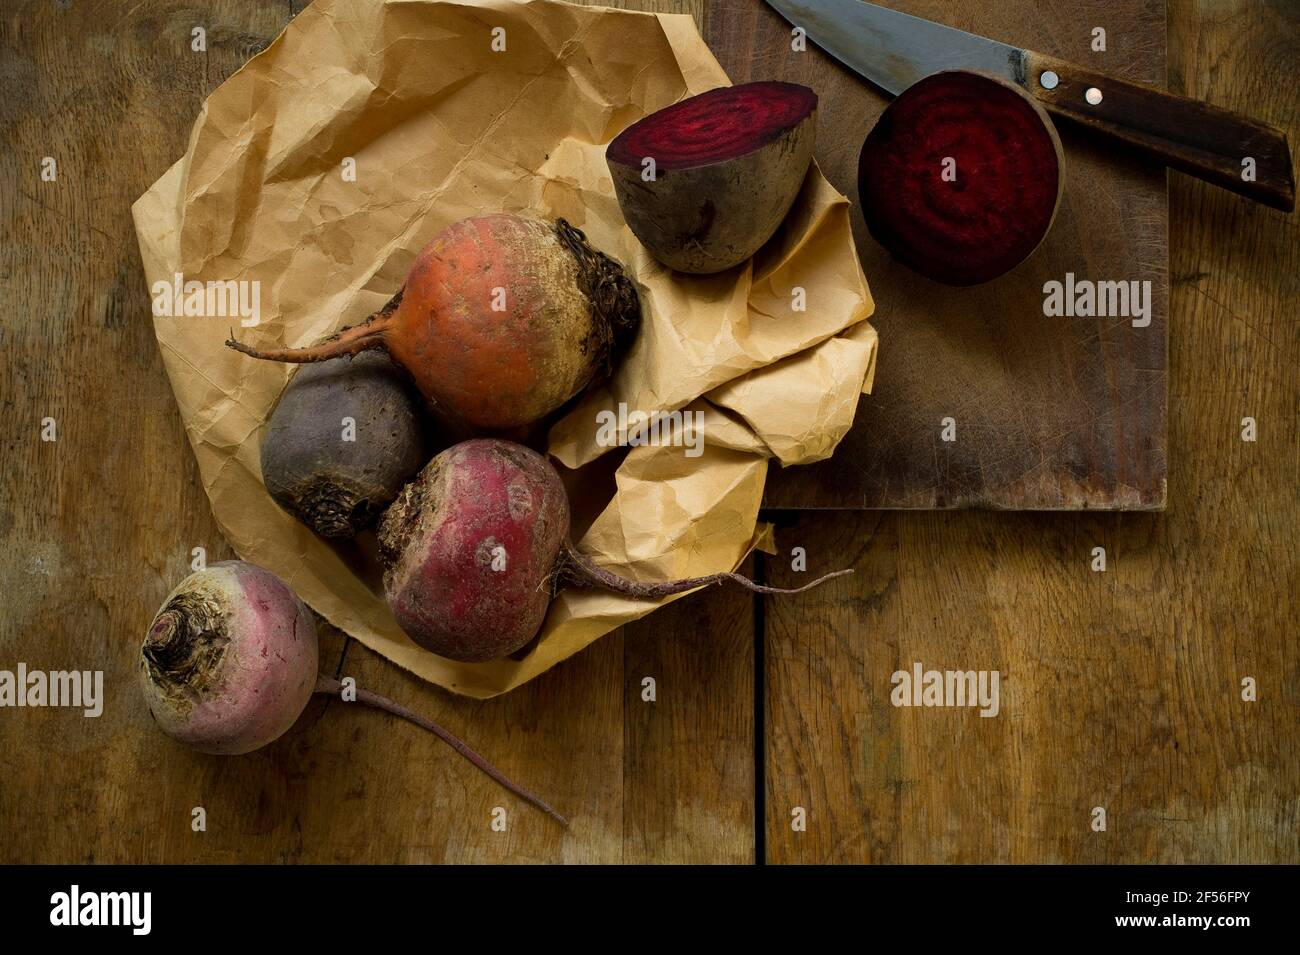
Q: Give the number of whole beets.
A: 4